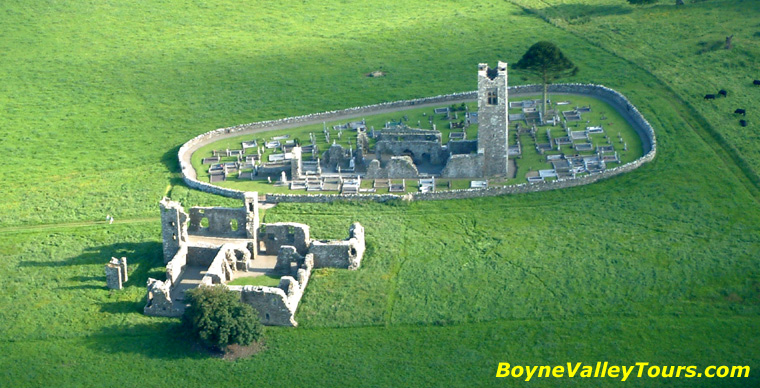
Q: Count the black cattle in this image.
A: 5